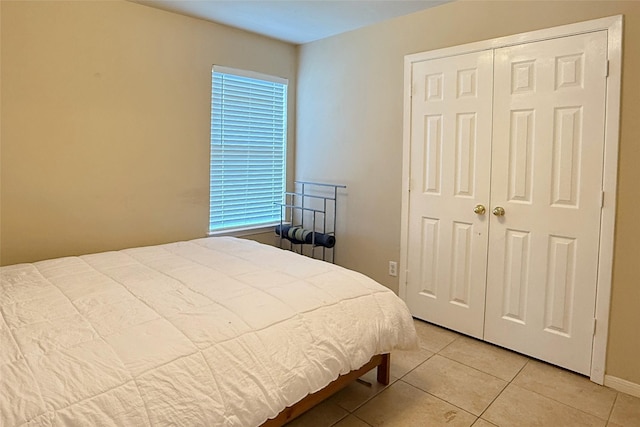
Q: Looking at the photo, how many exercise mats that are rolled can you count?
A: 1